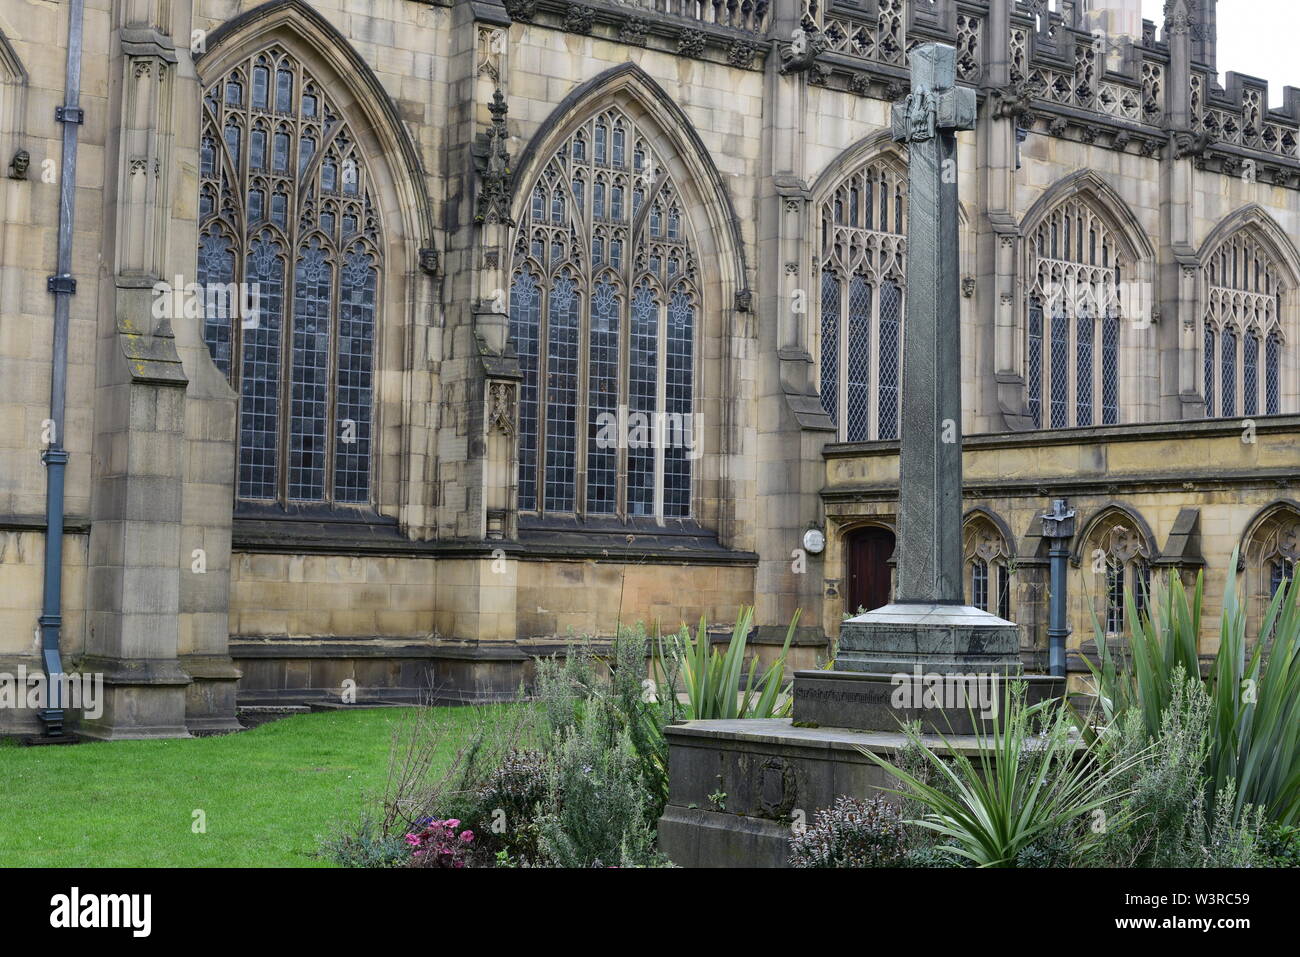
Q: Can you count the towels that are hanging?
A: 0